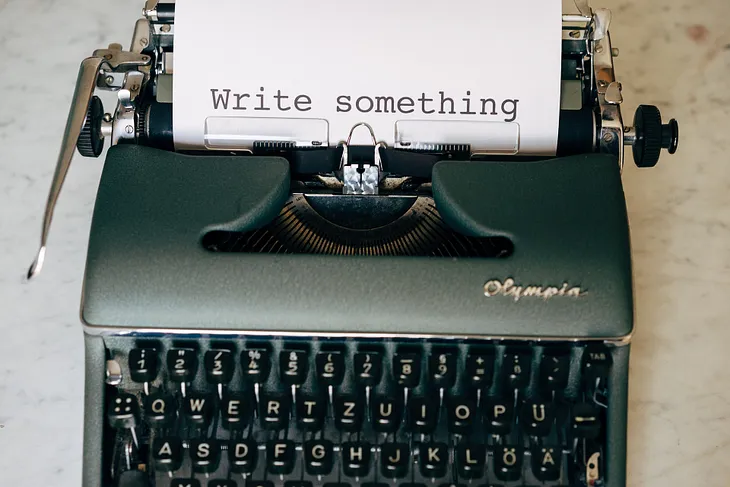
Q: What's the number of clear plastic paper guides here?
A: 2